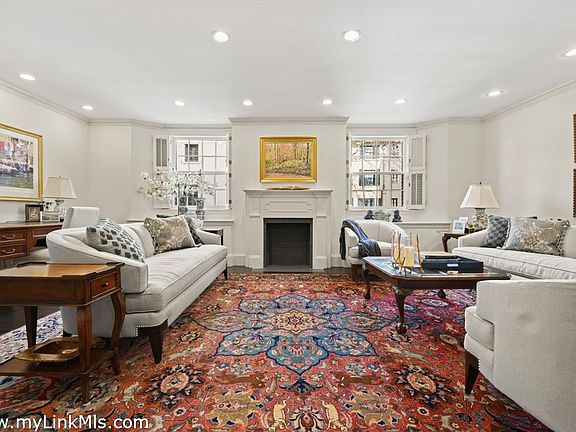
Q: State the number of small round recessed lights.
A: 10